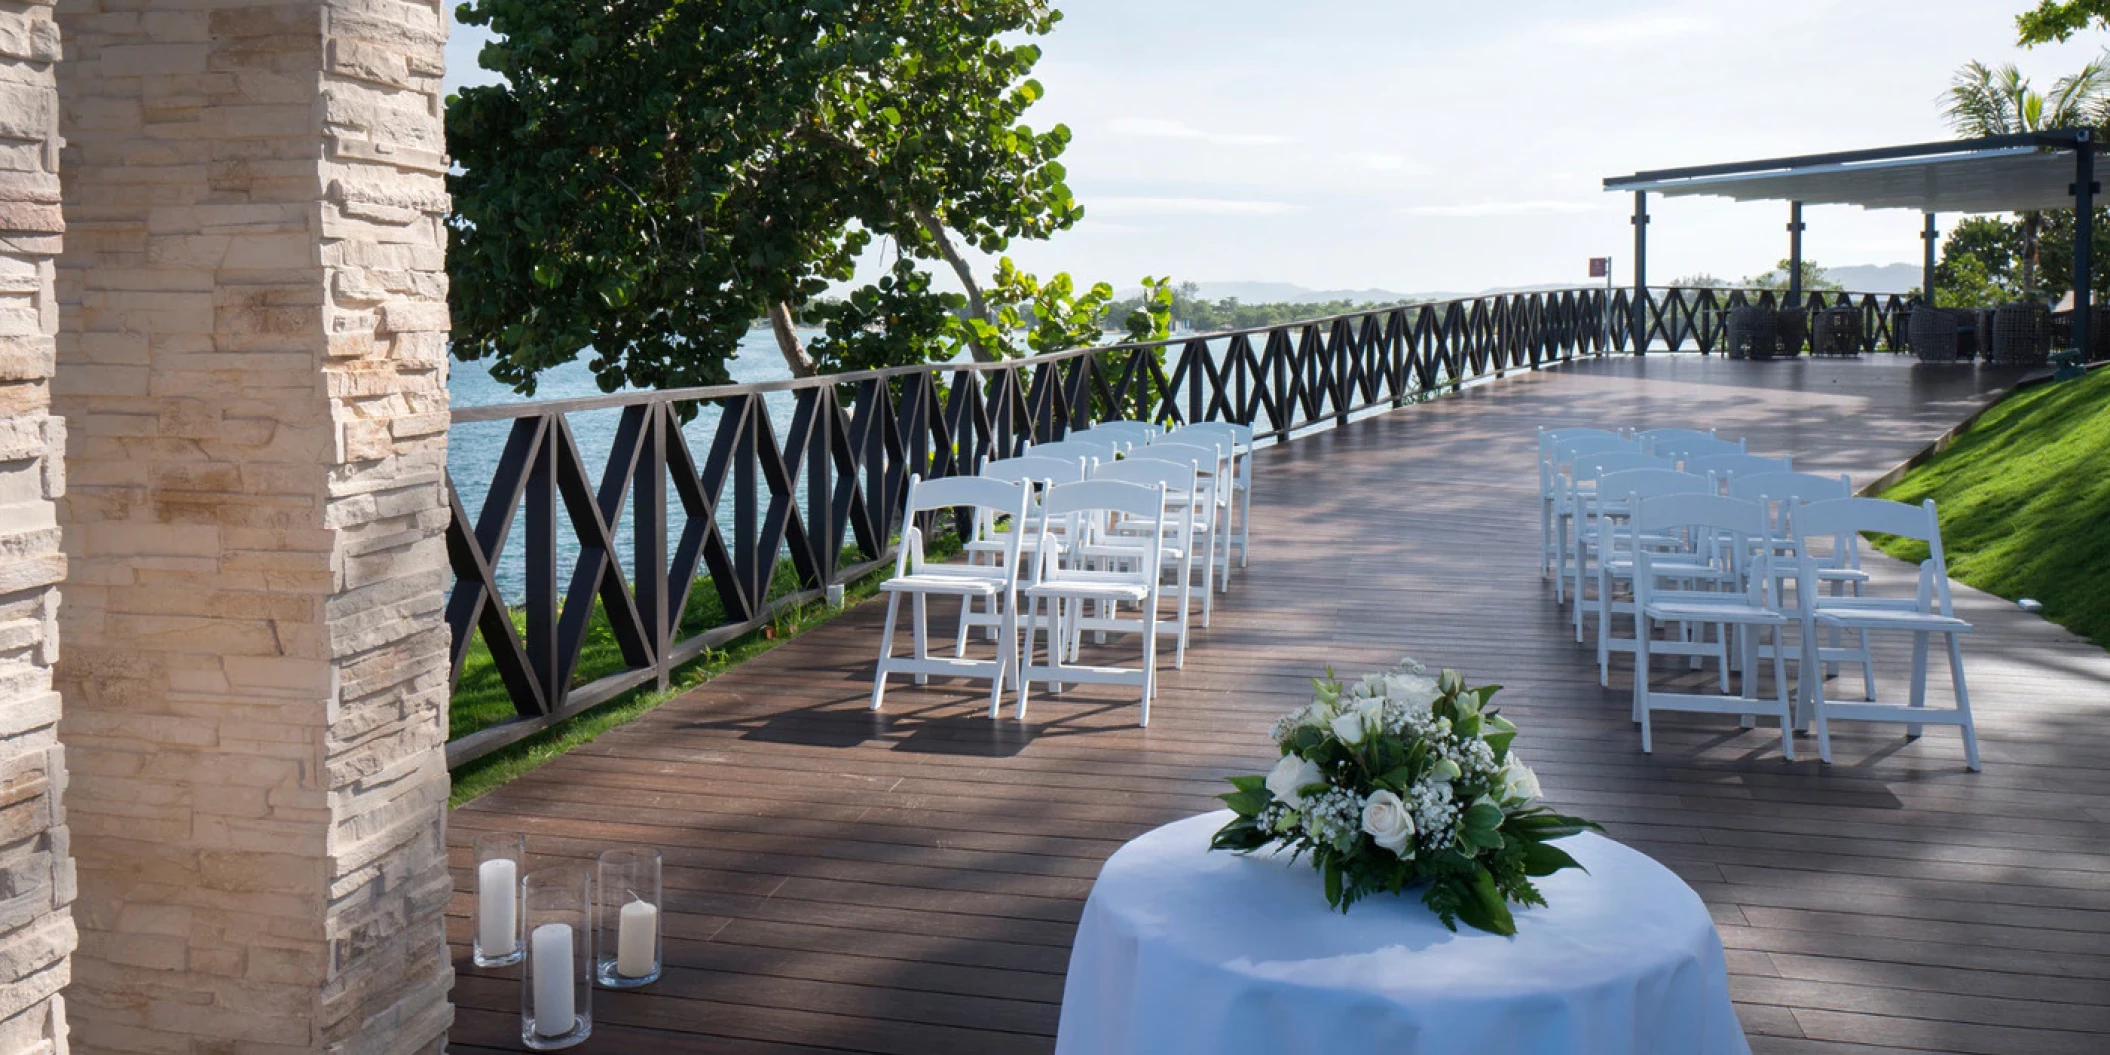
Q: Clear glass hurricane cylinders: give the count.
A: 3